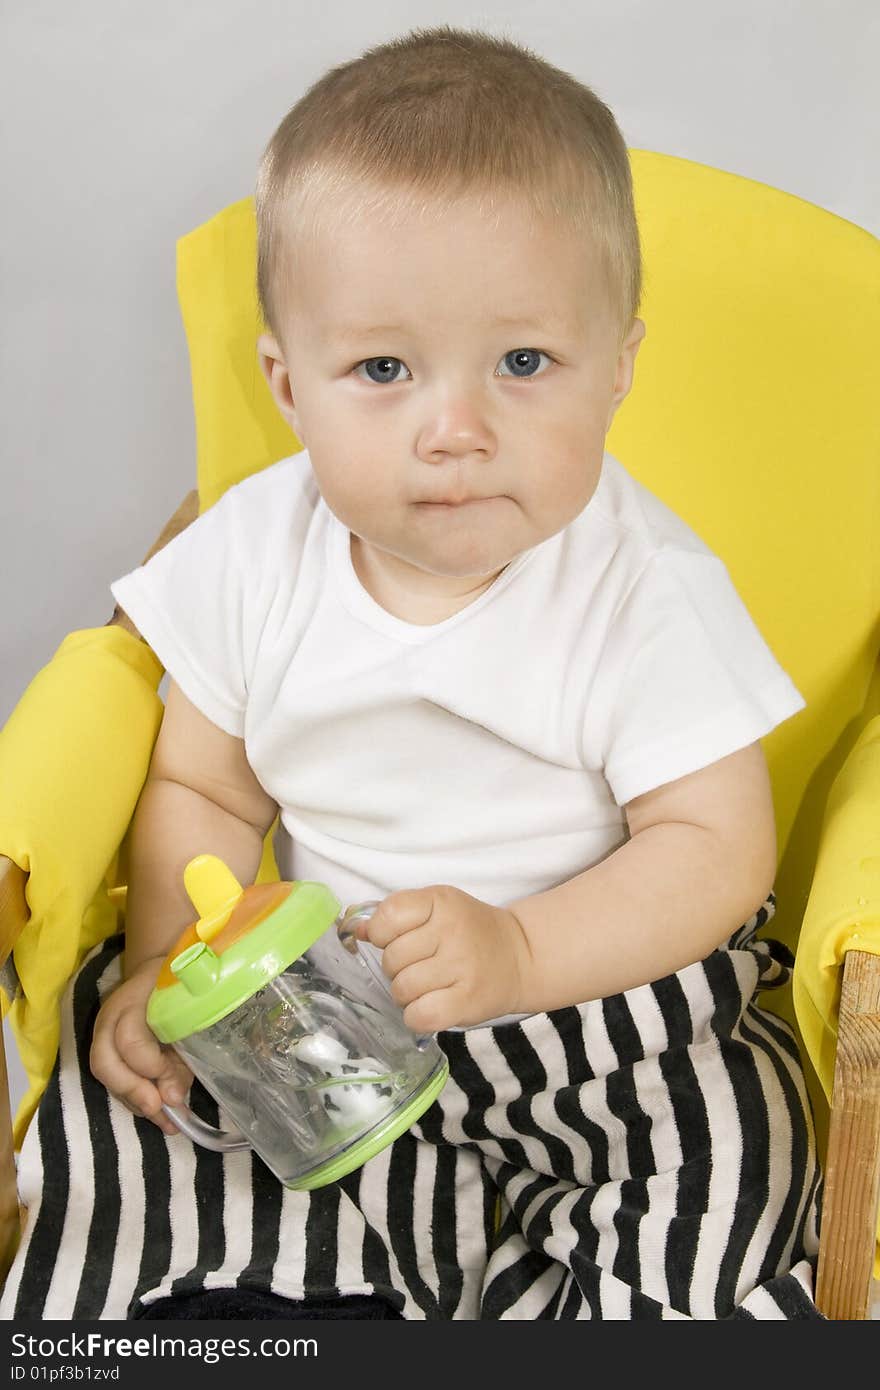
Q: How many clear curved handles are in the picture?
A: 2